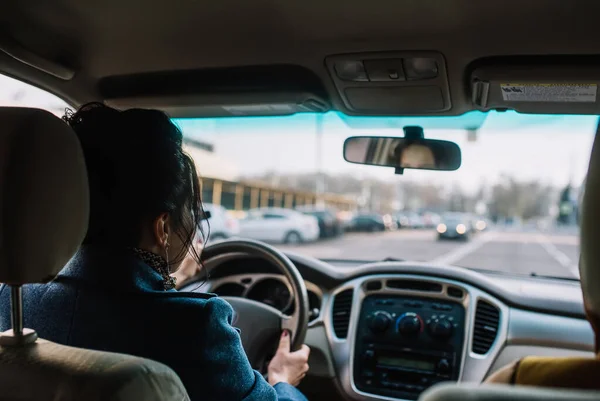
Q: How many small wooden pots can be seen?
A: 0